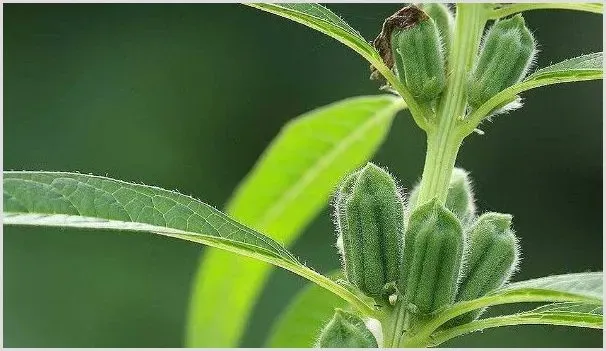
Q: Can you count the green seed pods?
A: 8